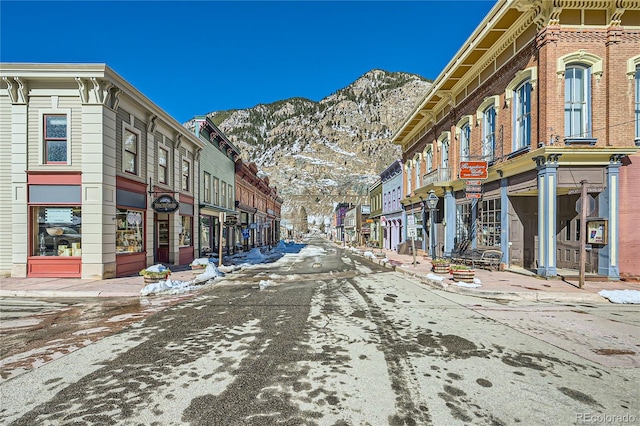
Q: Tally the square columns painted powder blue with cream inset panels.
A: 2